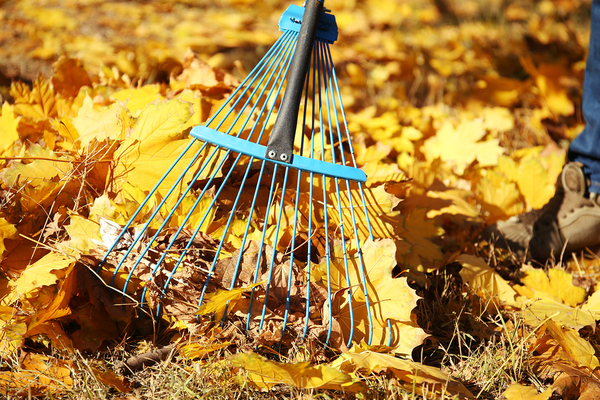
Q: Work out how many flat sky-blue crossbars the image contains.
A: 1